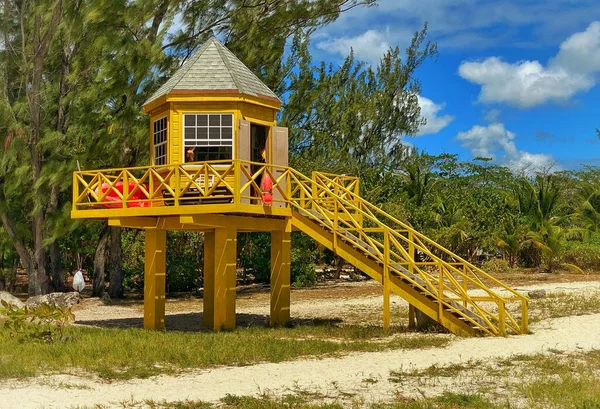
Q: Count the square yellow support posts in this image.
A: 4